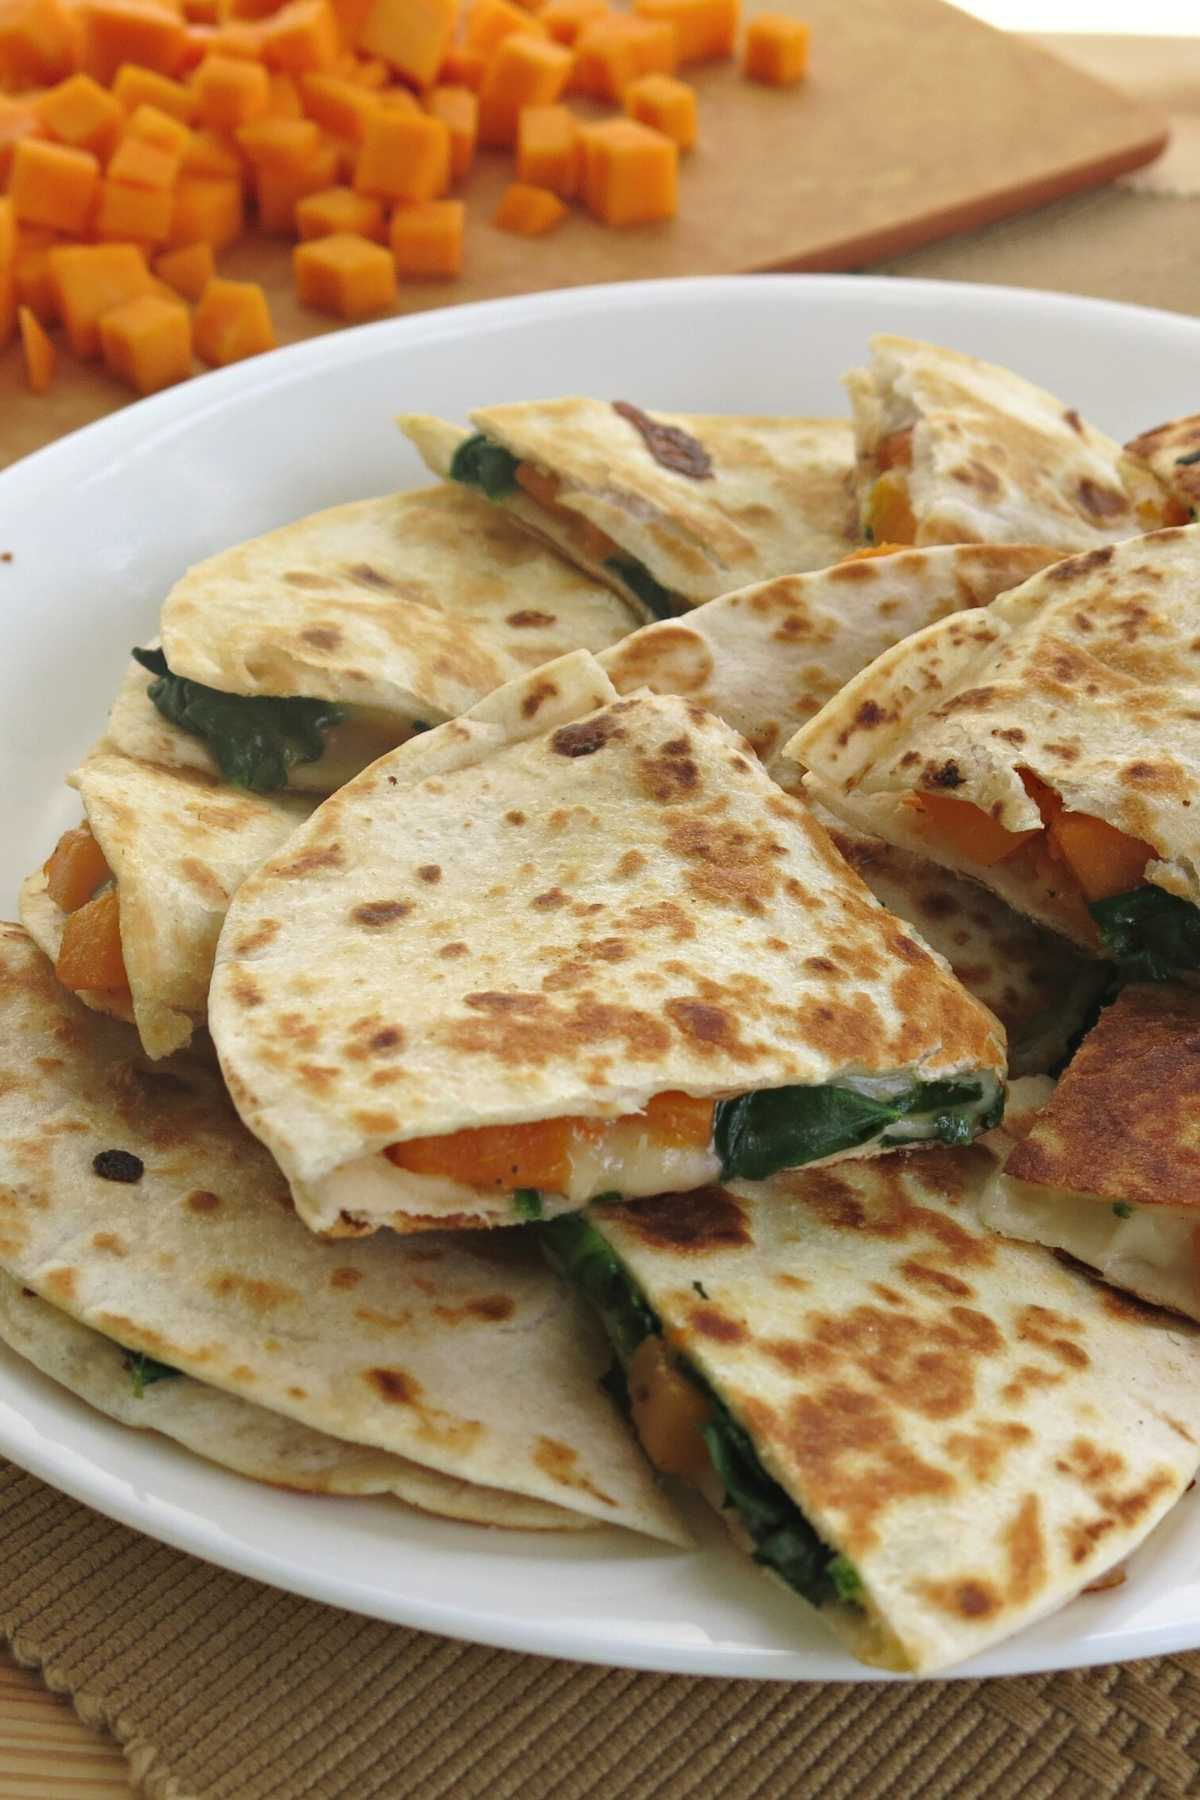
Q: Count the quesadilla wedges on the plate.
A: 11